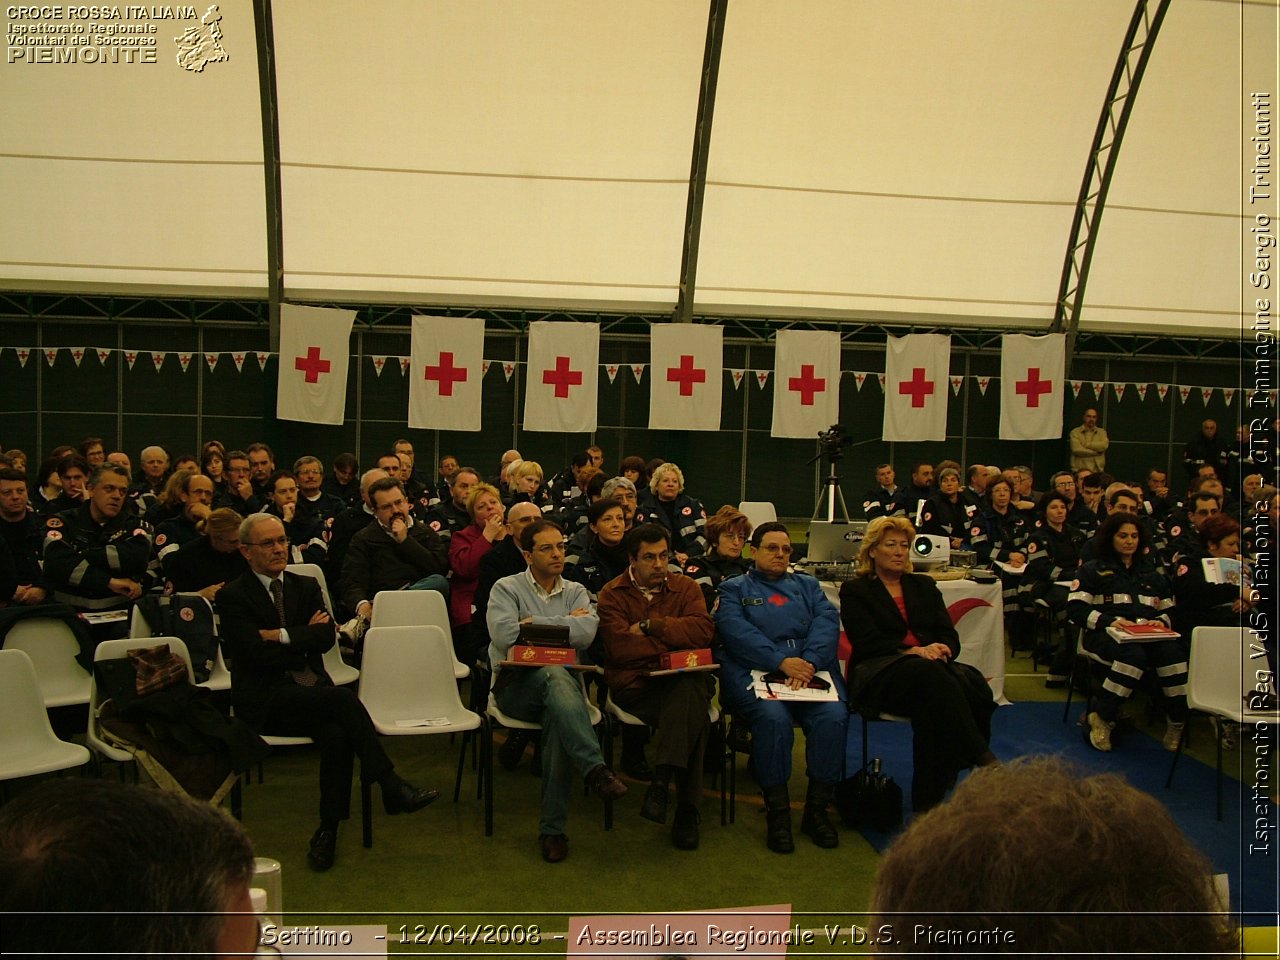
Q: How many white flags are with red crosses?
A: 7